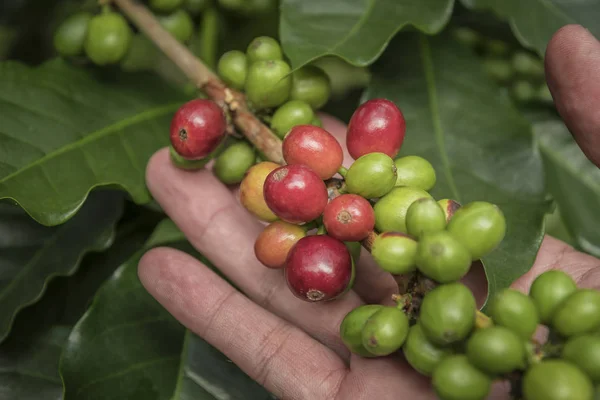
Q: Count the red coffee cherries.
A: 6